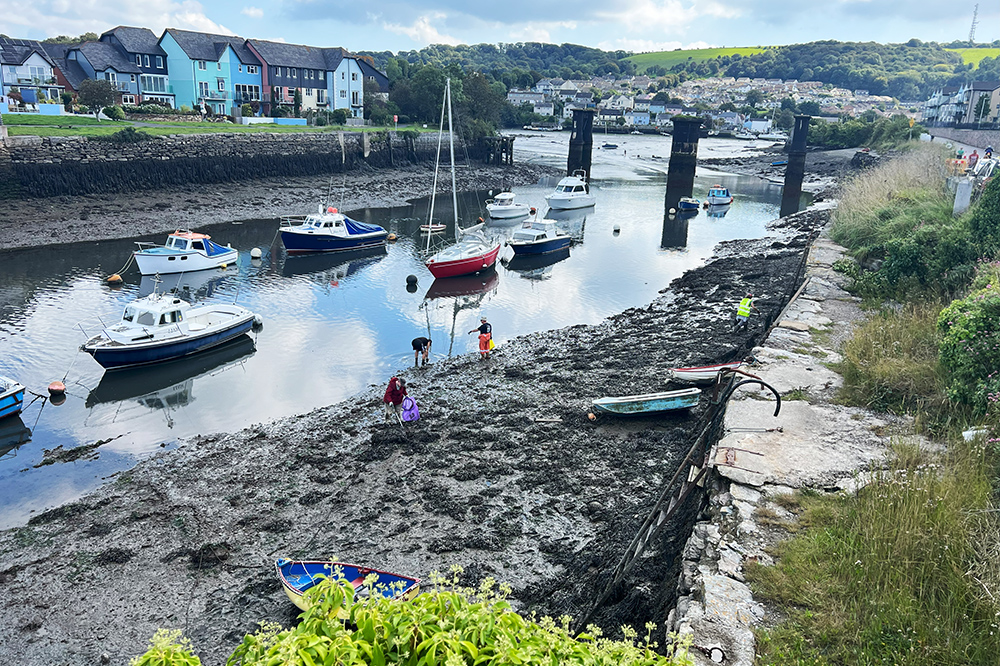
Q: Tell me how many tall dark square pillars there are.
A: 3